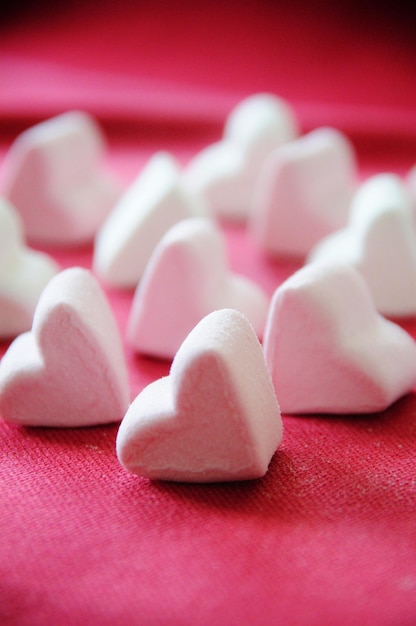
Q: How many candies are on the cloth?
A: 11